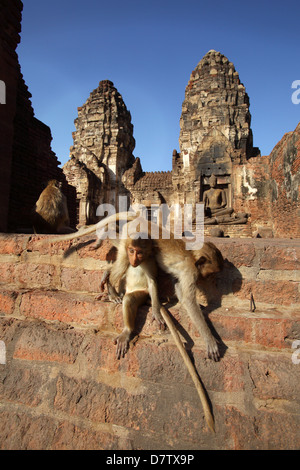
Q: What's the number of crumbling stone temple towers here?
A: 2